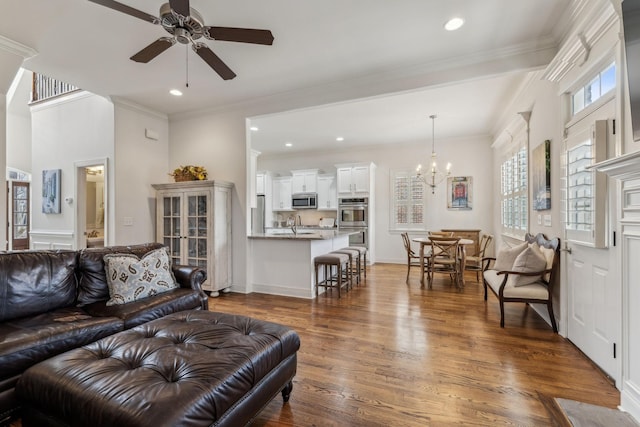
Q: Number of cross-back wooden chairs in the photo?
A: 4